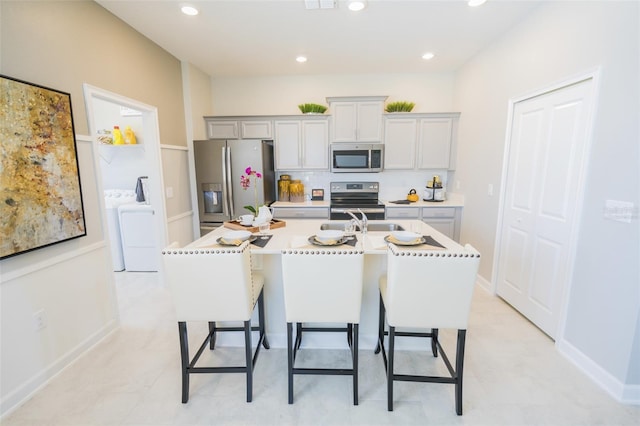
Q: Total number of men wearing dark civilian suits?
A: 0